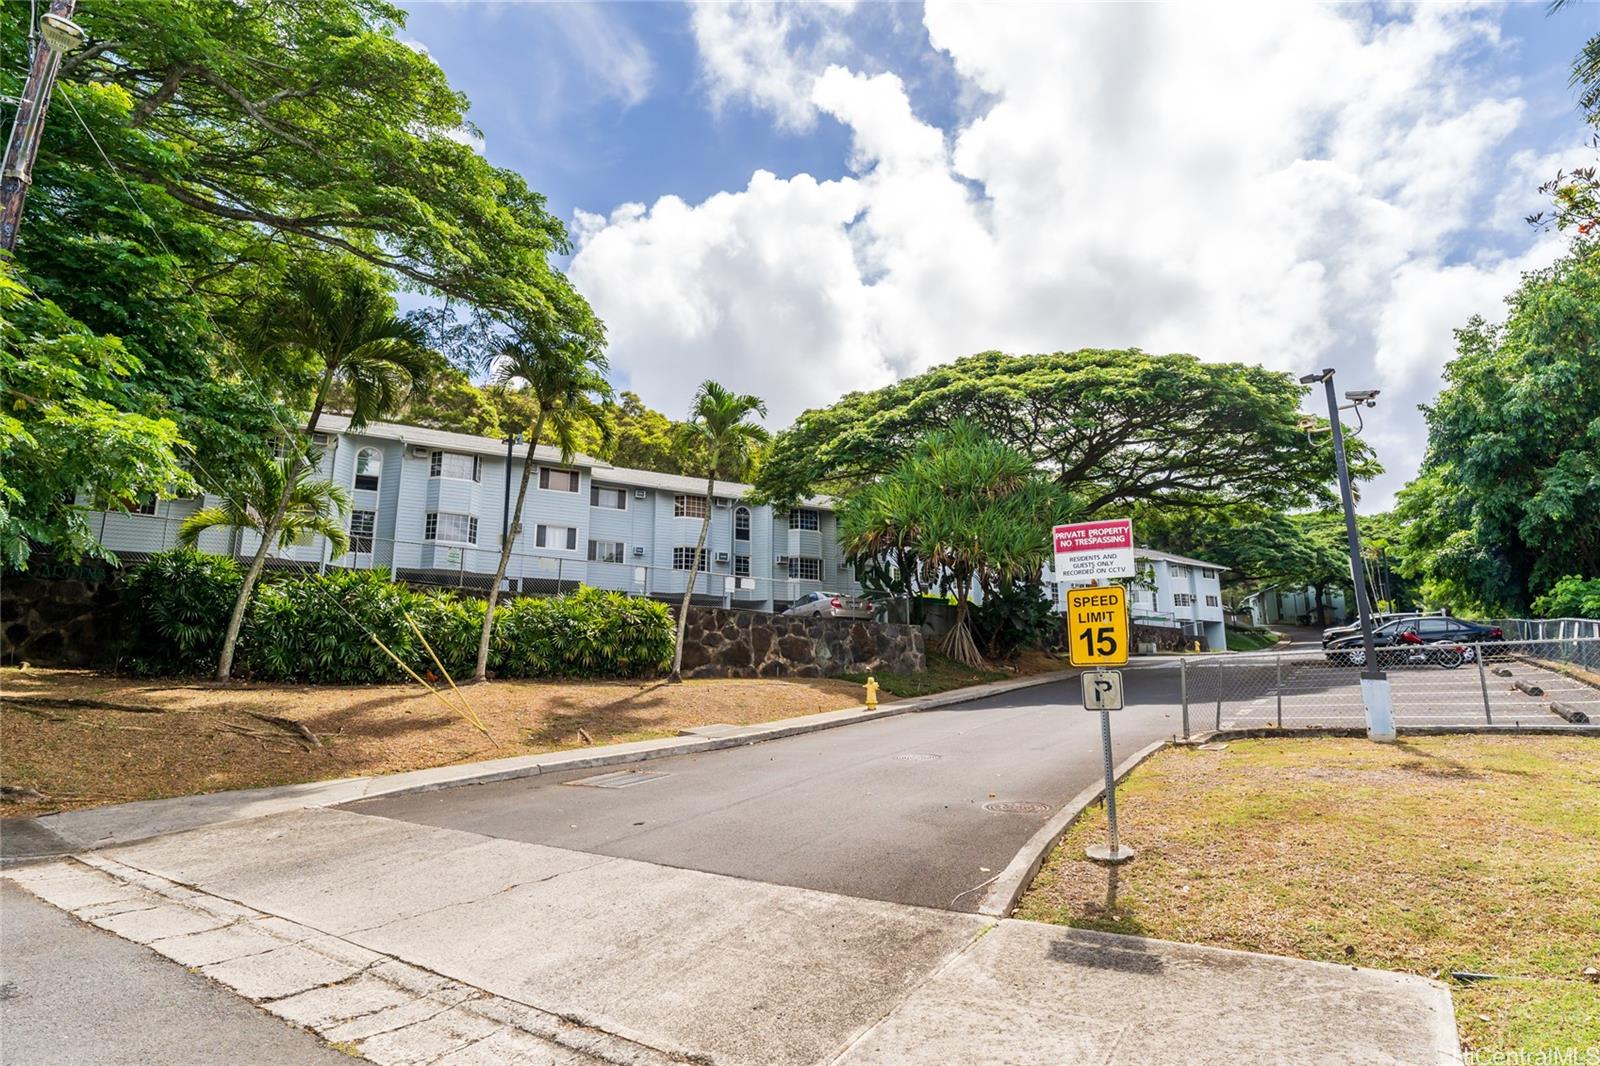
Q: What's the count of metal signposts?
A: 1